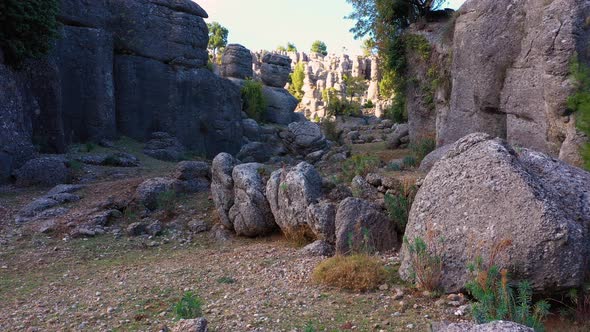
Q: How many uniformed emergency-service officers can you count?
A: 0